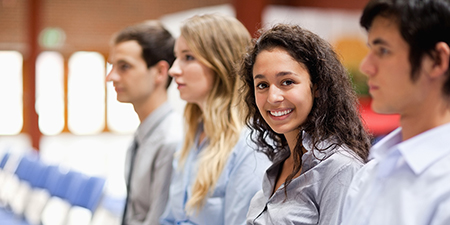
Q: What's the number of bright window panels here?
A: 4